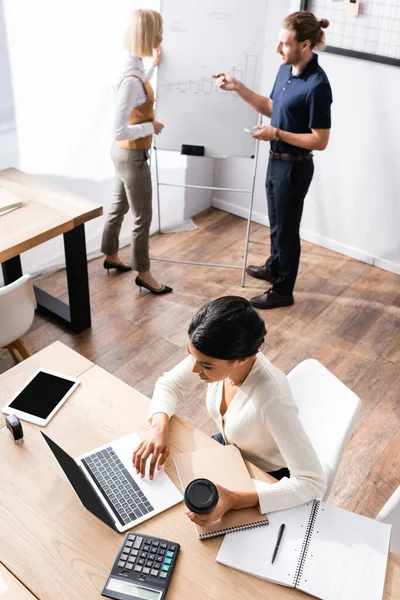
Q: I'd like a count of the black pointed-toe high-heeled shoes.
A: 2